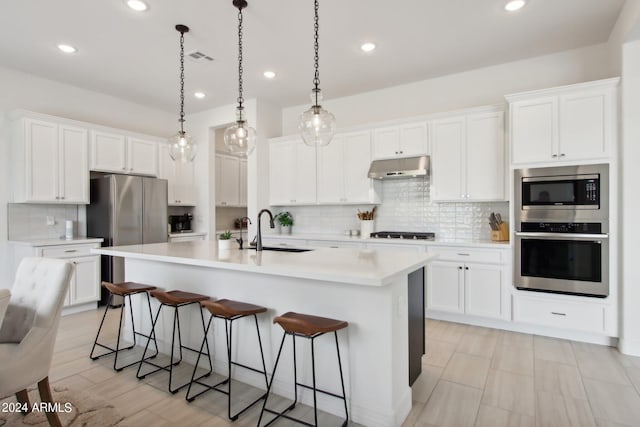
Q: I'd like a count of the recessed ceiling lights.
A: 6